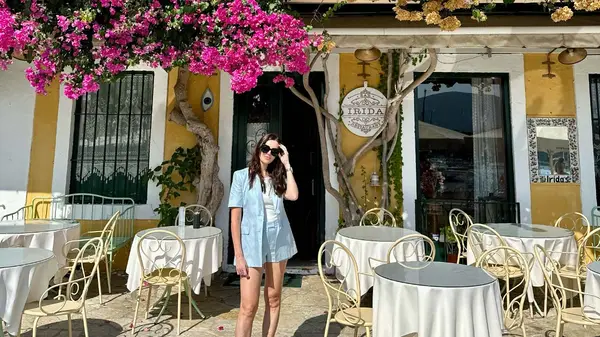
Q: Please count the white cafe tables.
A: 7